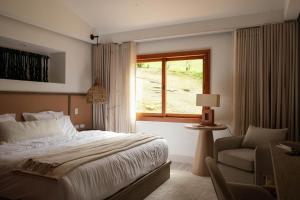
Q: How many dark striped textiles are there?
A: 1